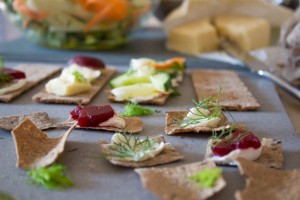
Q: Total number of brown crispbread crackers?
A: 12